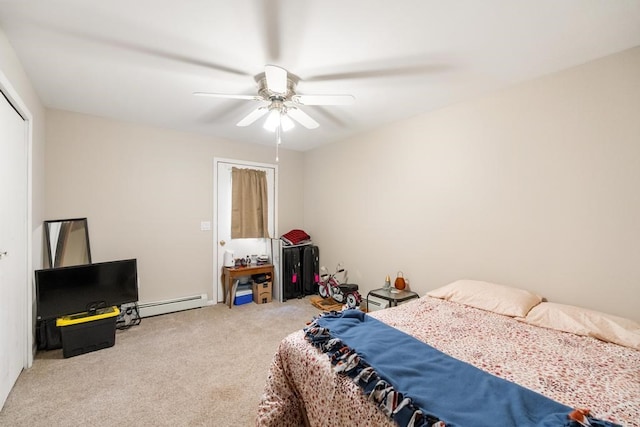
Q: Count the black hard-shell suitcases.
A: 2